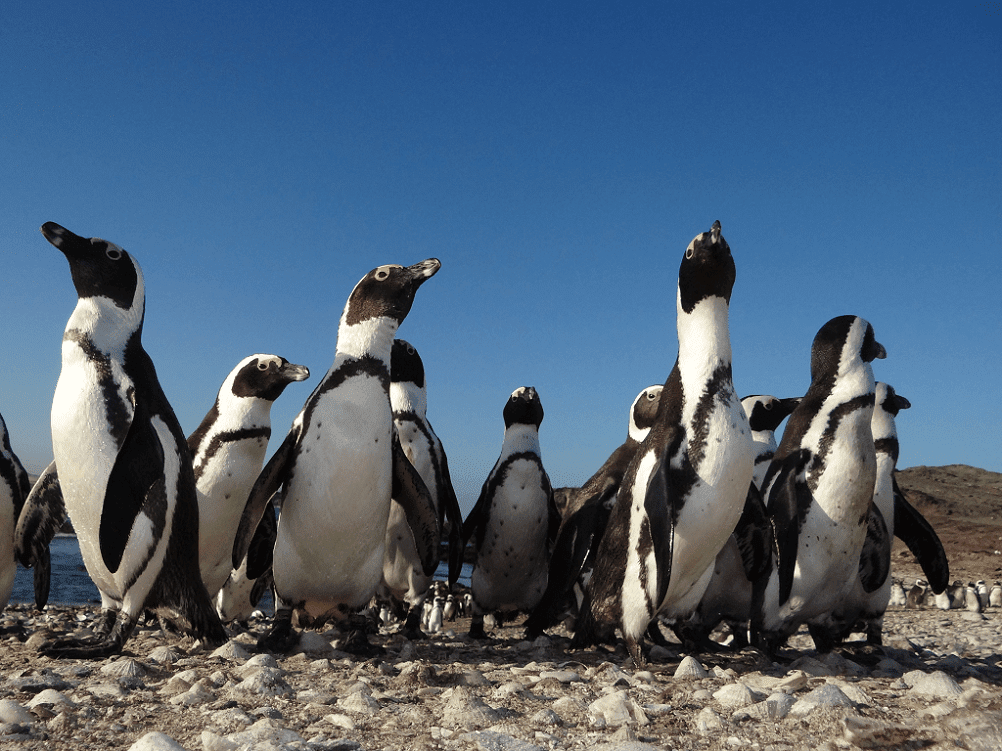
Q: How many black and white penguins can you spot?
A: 11